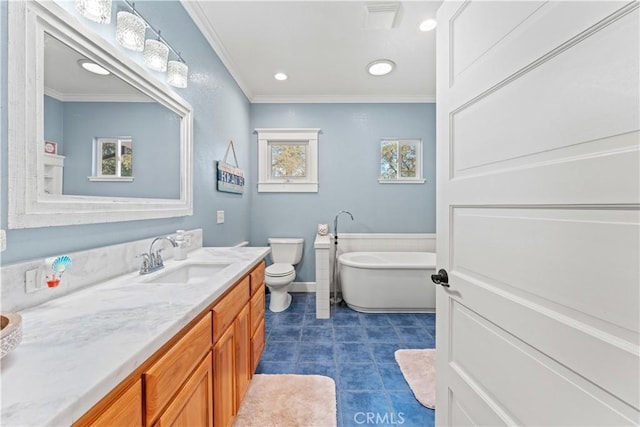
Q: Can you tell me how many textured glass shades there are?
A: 4